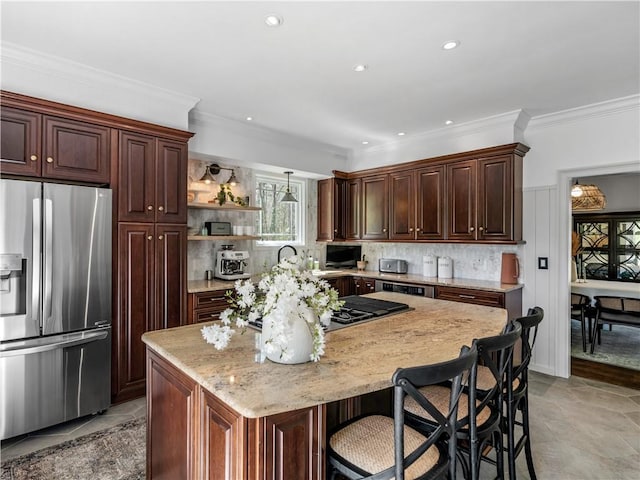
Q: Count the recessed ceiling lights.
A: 7